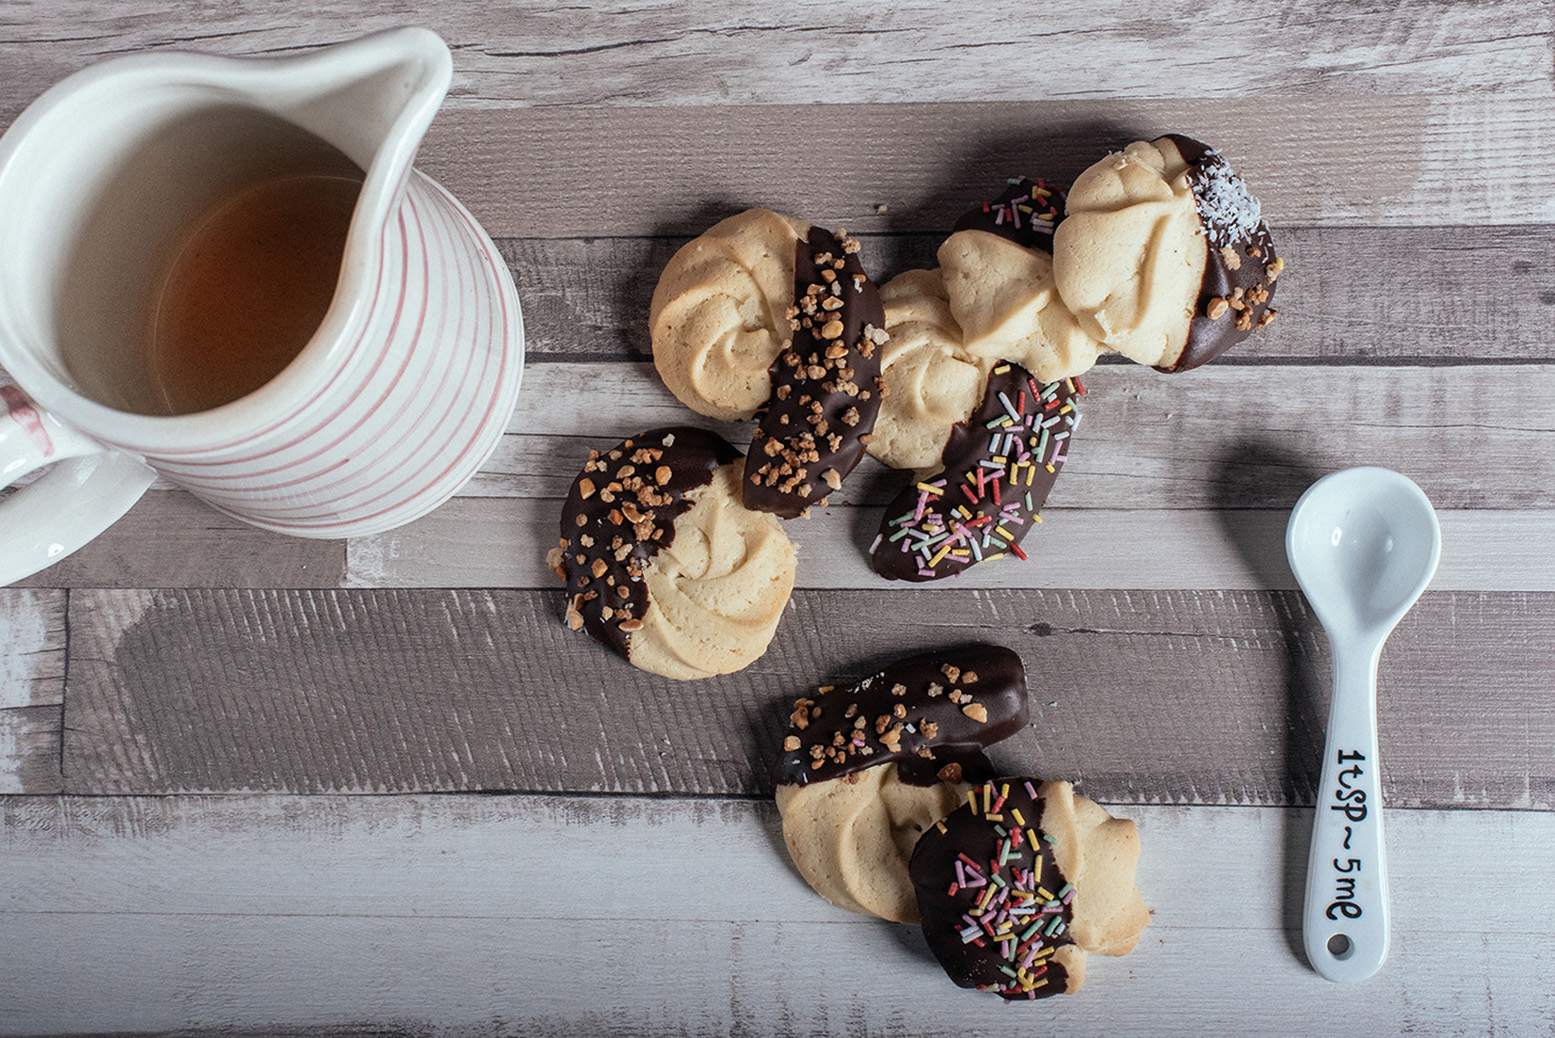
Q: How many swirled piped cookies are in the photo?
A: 7